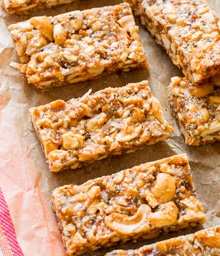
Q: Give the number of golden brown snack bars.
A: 7